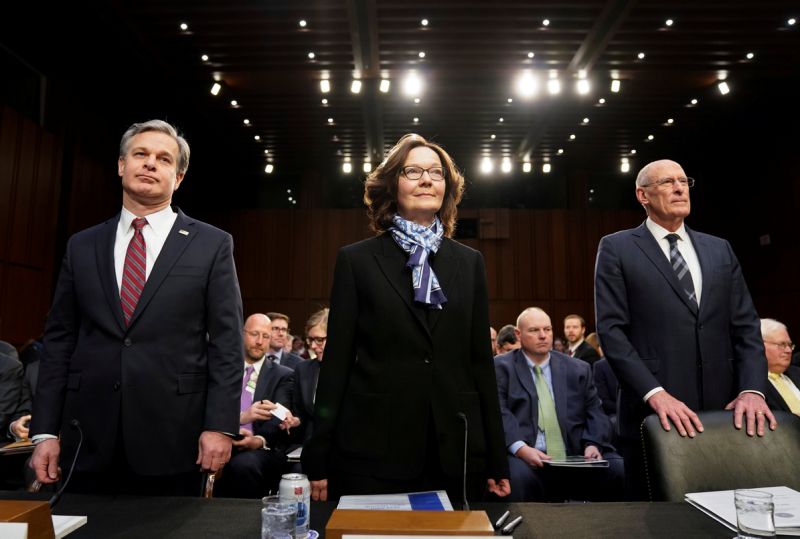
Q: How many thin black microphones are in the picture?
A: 2